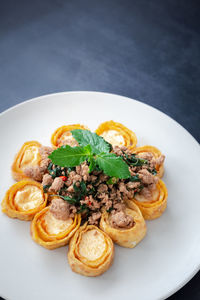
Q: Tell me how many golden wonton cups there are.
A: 9